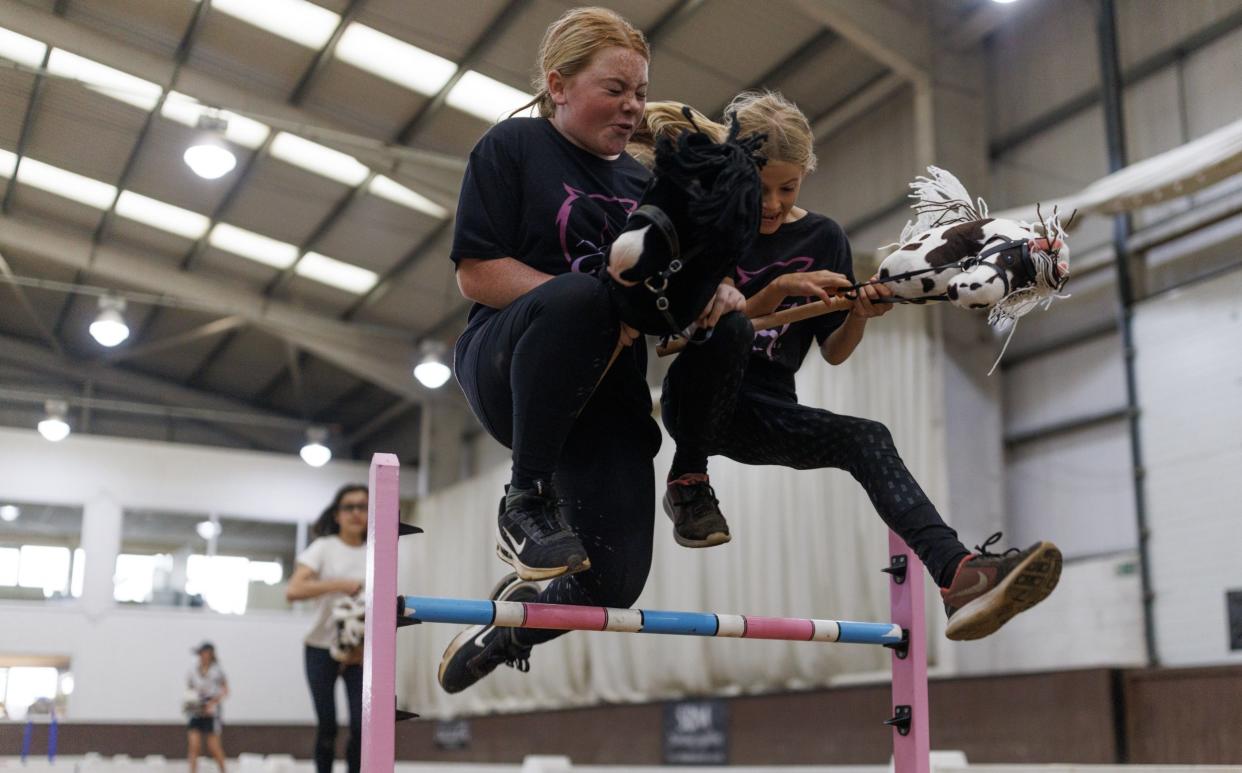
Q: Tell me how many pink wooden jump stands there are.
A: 2